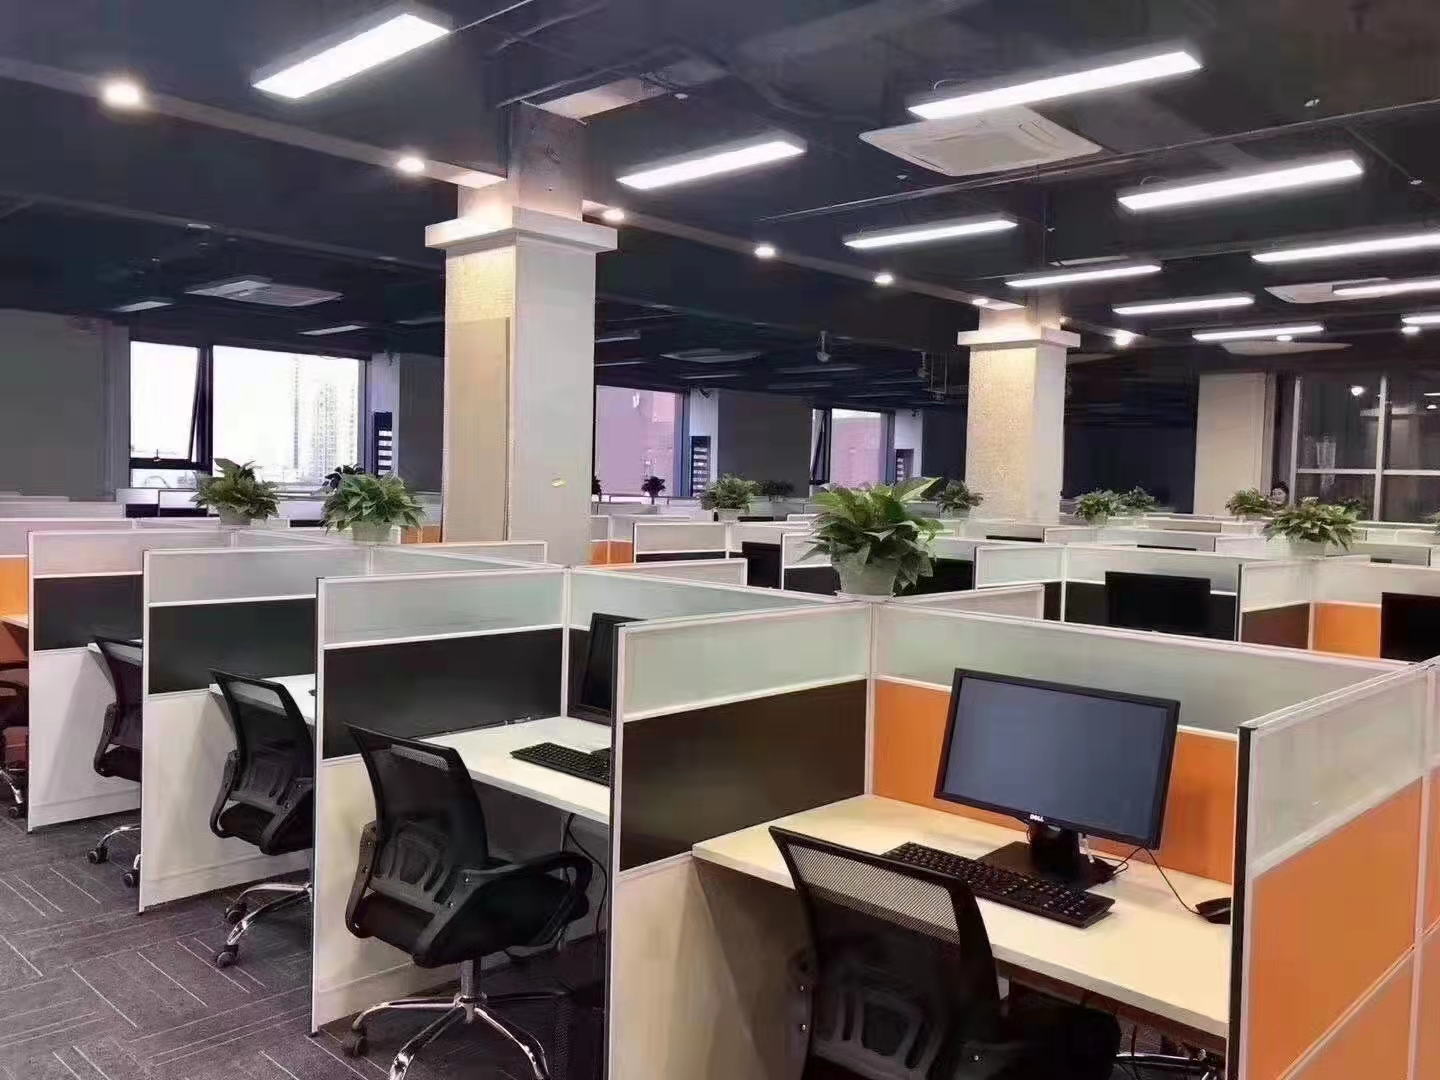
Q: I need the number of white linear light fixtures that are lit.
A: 11